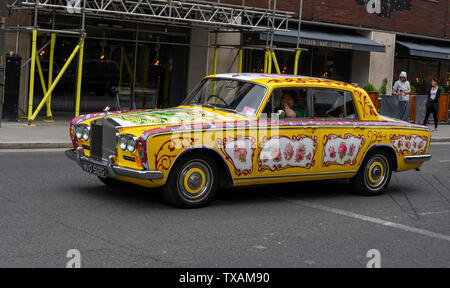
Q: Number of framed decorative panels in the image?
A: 4